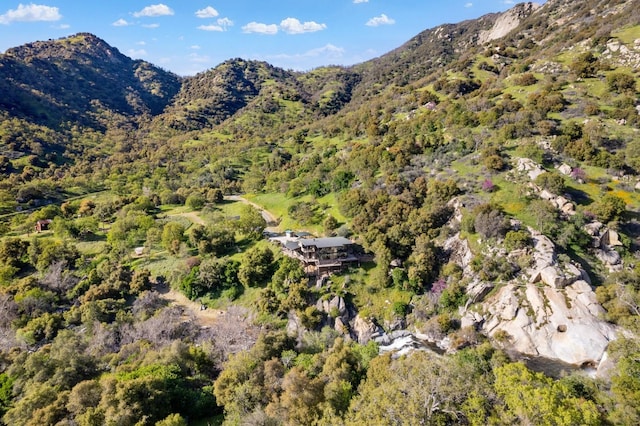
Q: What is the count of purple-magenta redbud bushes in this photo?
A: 3